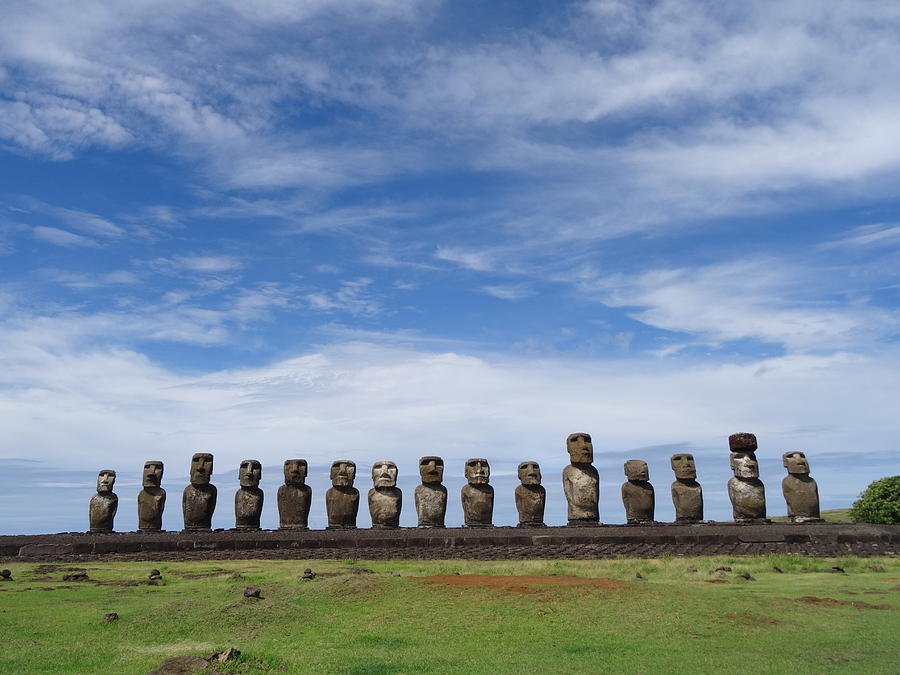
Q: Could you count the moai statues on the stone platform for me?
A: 15